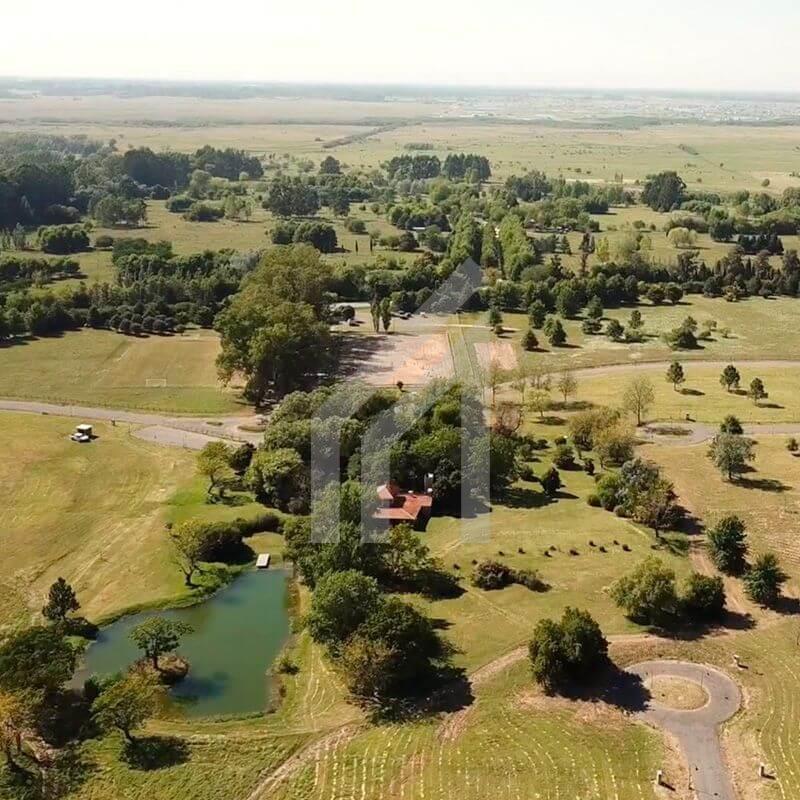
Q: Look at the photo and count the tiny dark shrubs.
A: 11